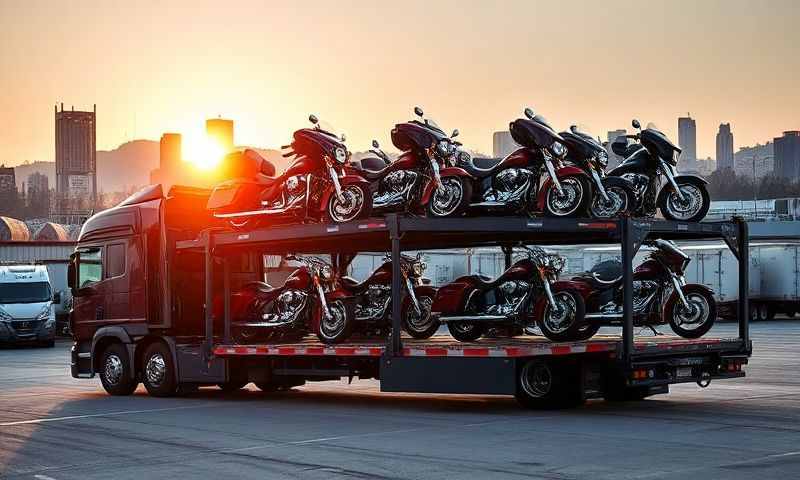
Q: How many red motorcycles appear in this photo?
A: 7